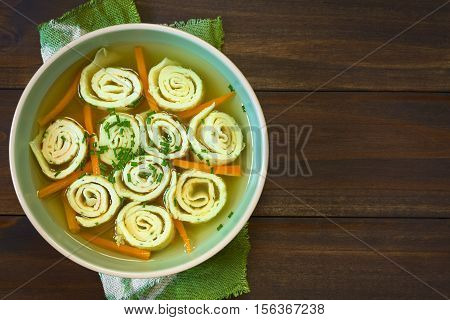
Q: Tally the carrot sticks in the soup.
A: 9